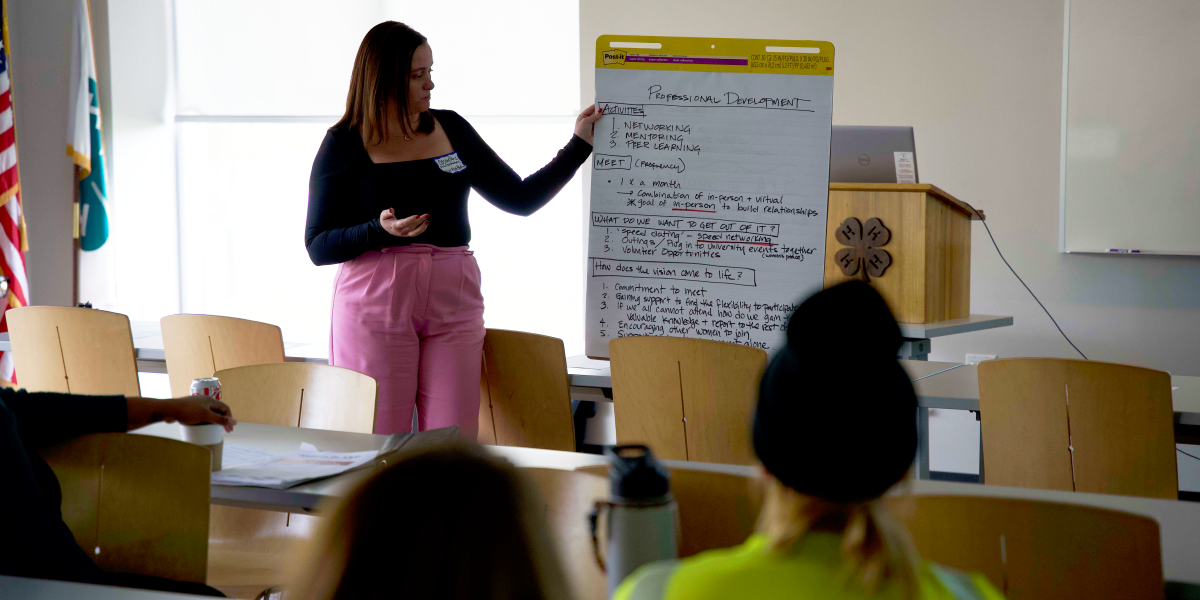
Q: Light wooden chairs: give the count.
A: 10